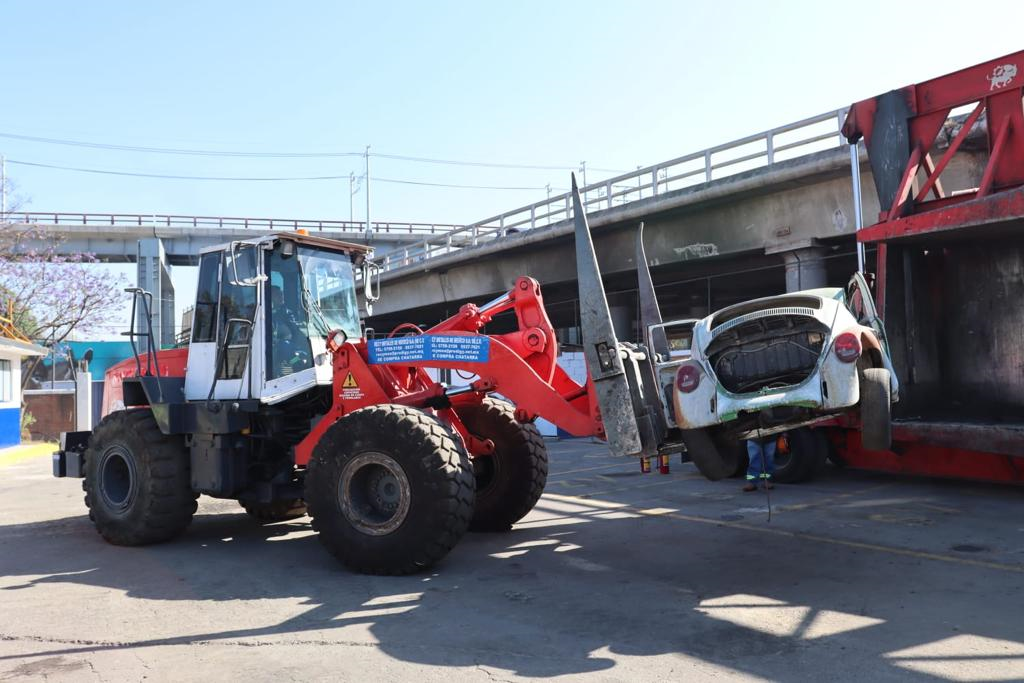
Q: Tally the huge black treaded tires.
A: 4